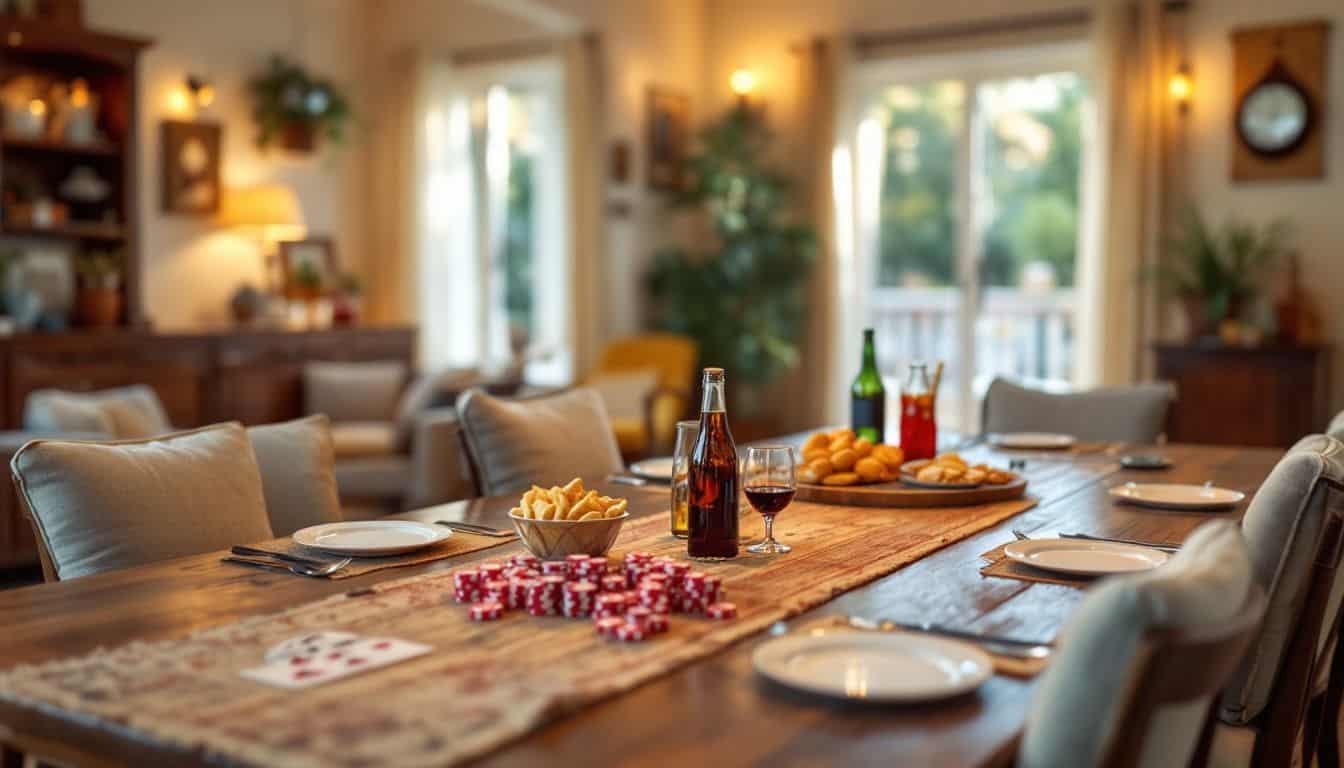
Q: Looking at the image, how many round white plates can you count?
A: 6